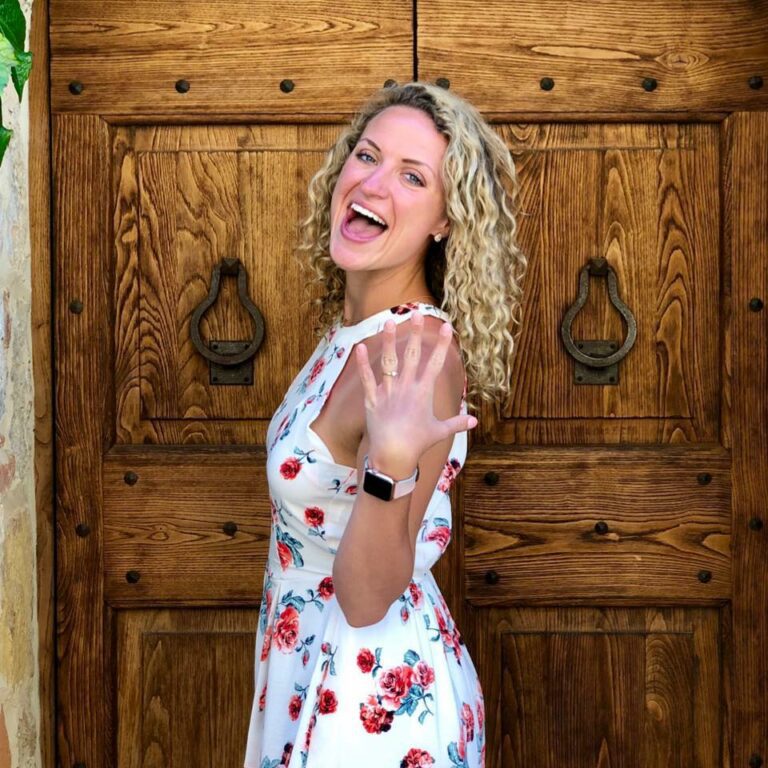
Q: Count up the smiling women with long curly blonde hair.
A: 1